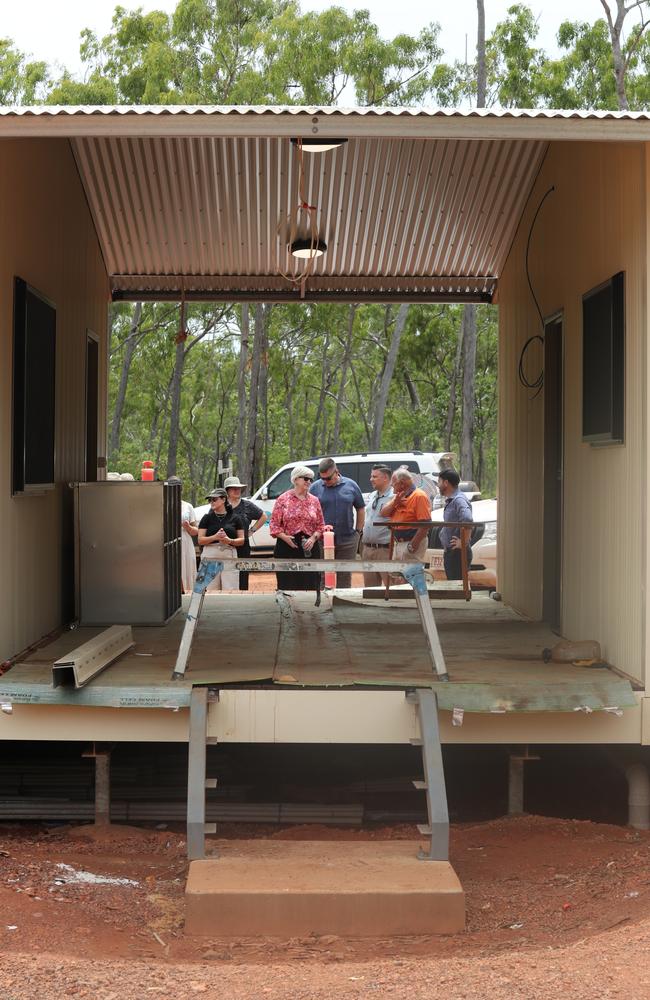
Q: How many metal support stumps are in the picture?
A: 2